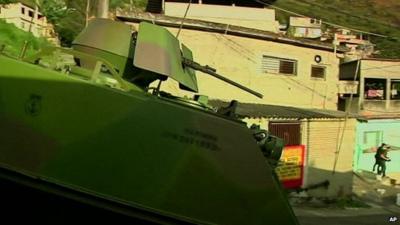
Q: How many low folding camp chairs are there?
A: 0